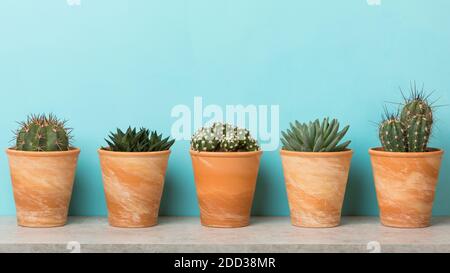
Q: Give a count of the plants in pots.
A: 5